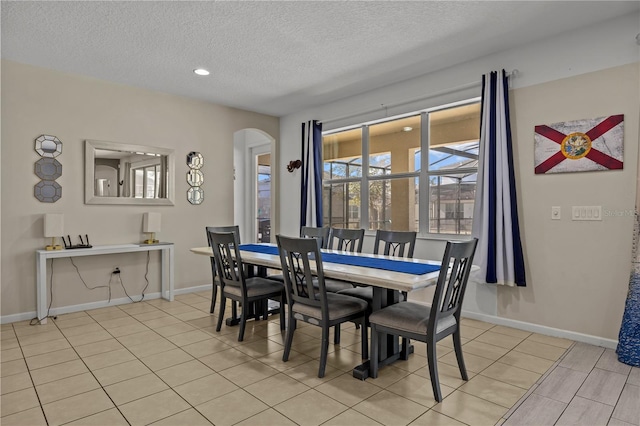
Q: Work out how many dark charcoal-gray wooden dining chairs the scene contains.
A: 7